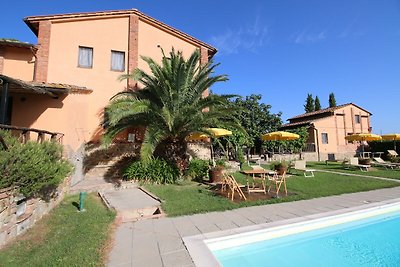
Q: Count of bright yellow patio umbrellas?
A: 5